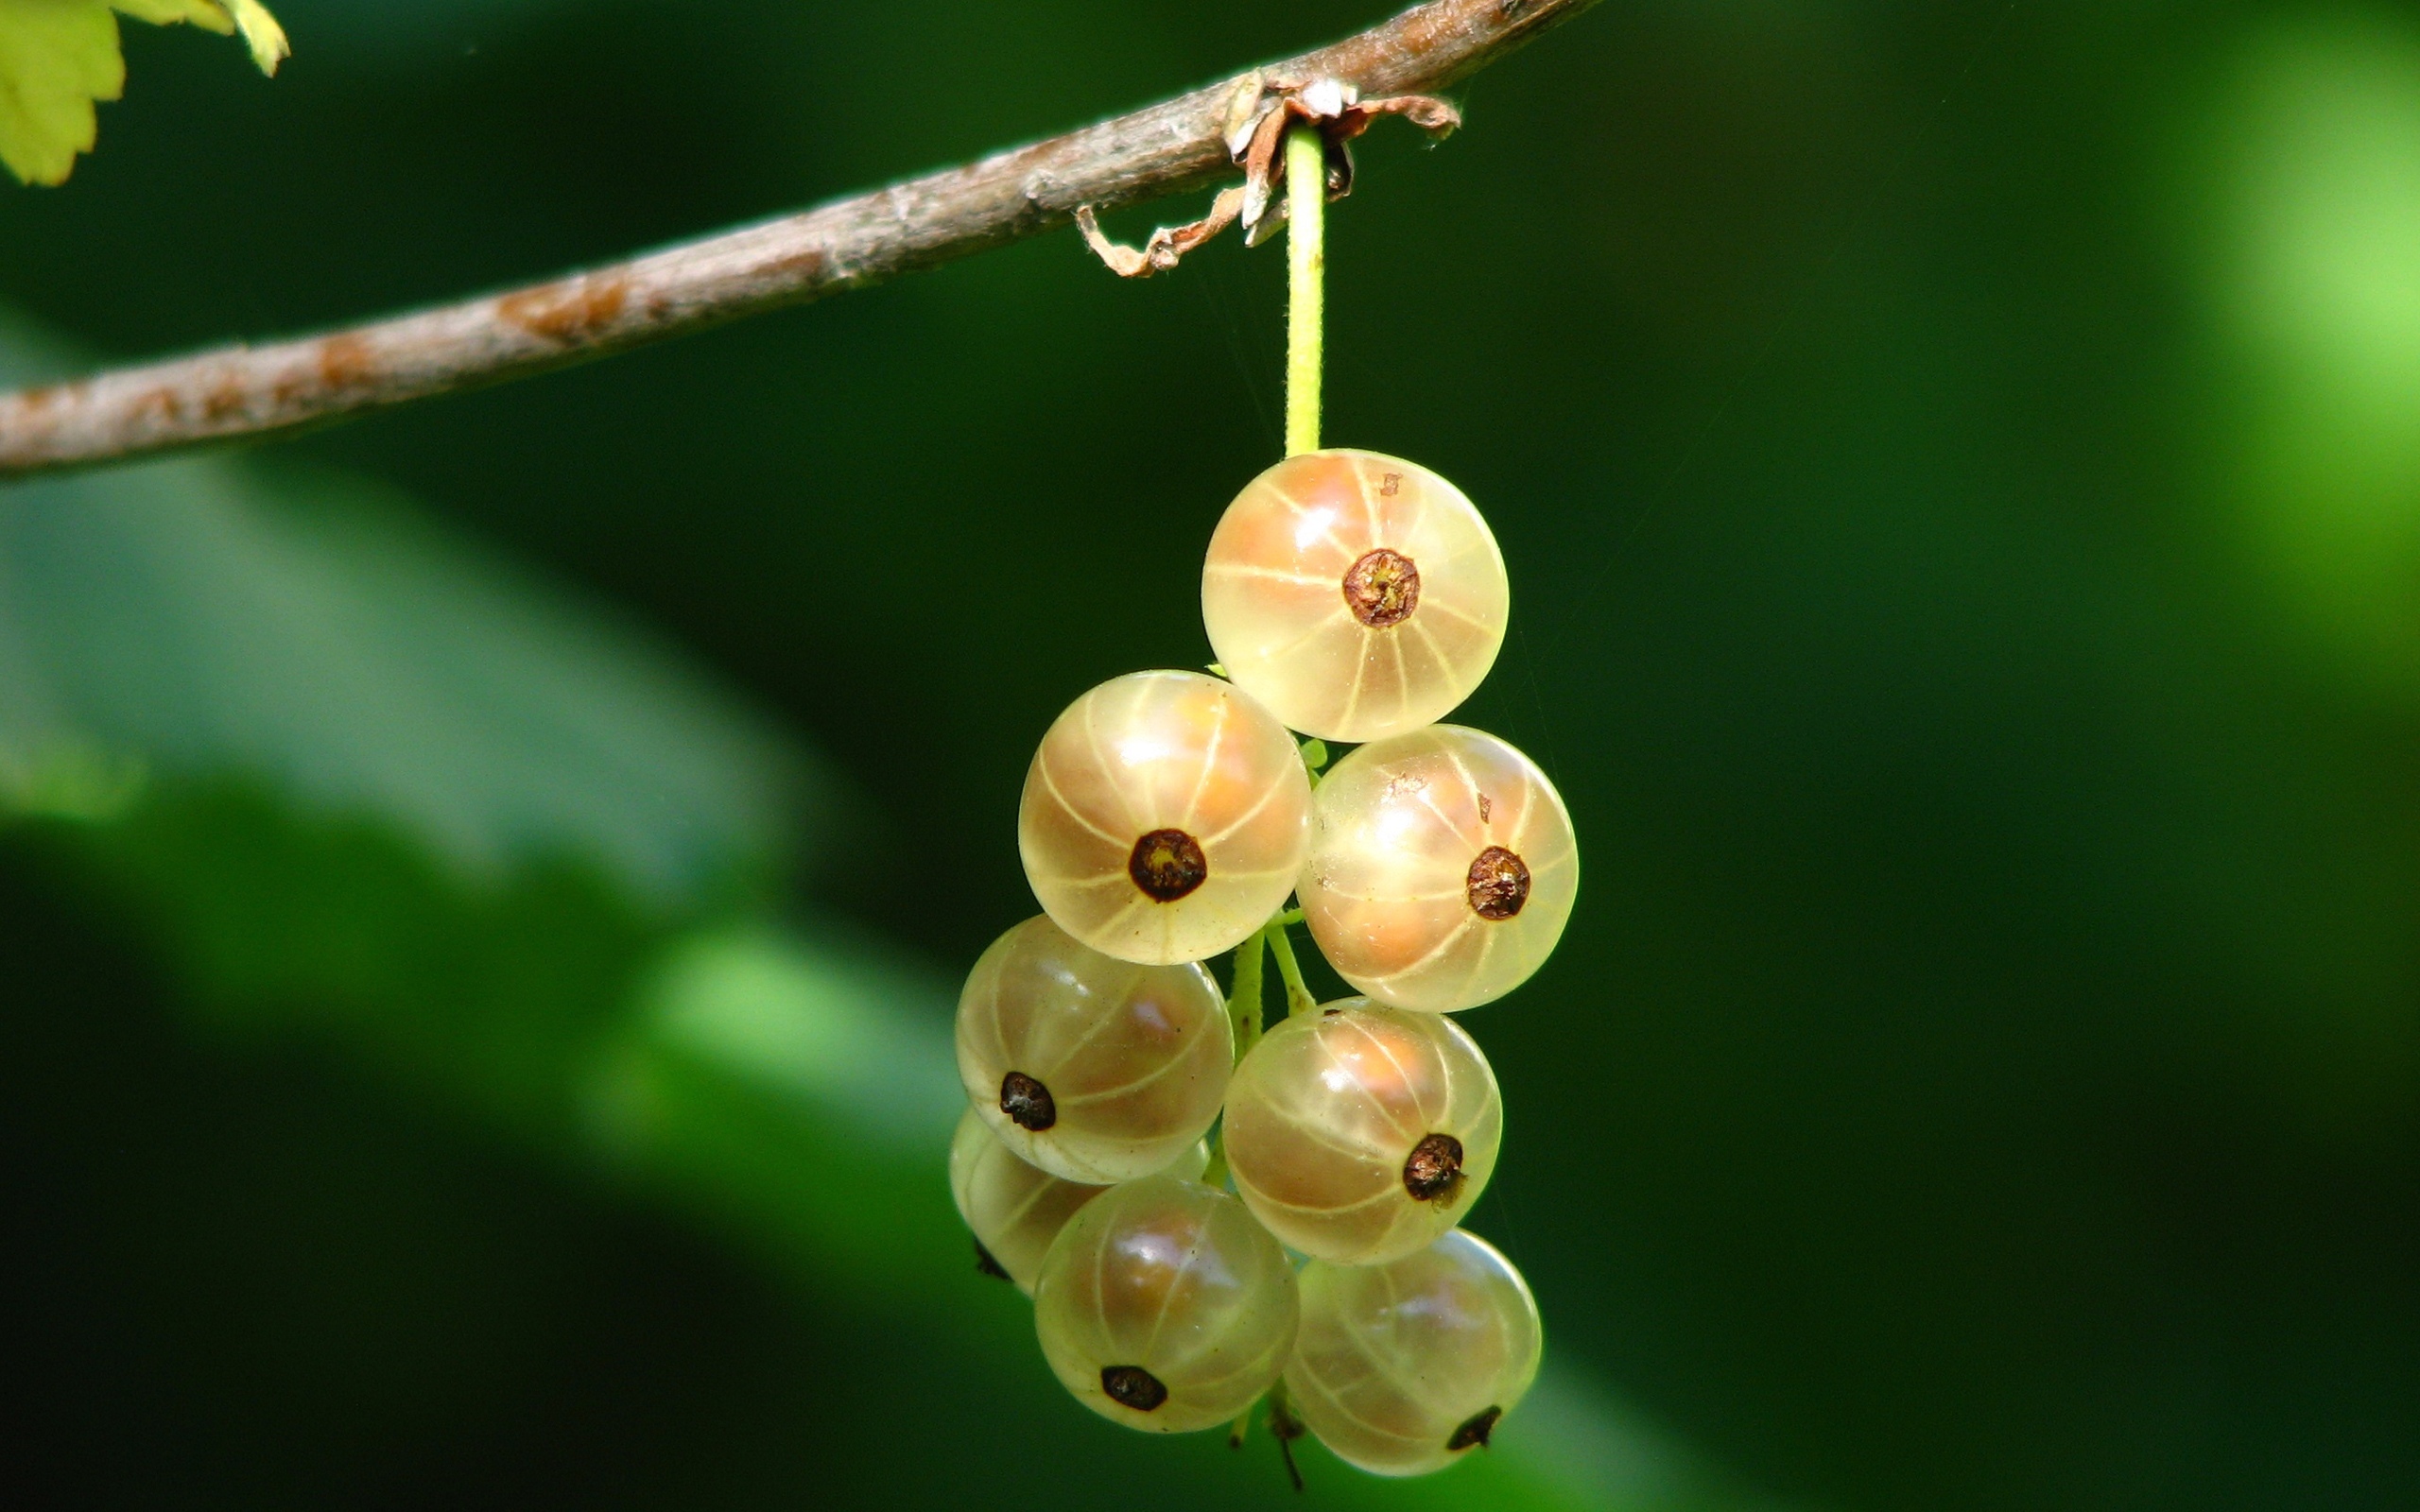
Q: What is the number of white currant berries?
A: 8